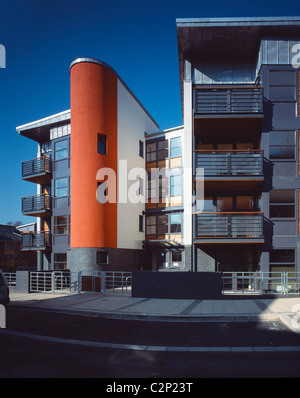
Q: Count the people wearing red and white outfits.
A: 0